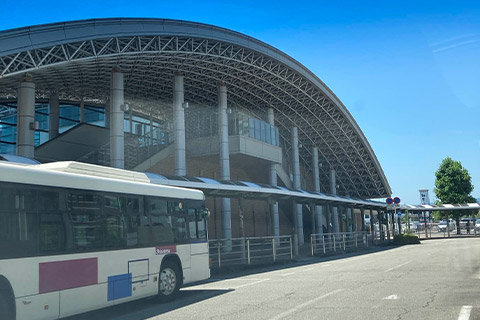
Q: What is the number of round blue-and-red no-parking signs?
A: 2